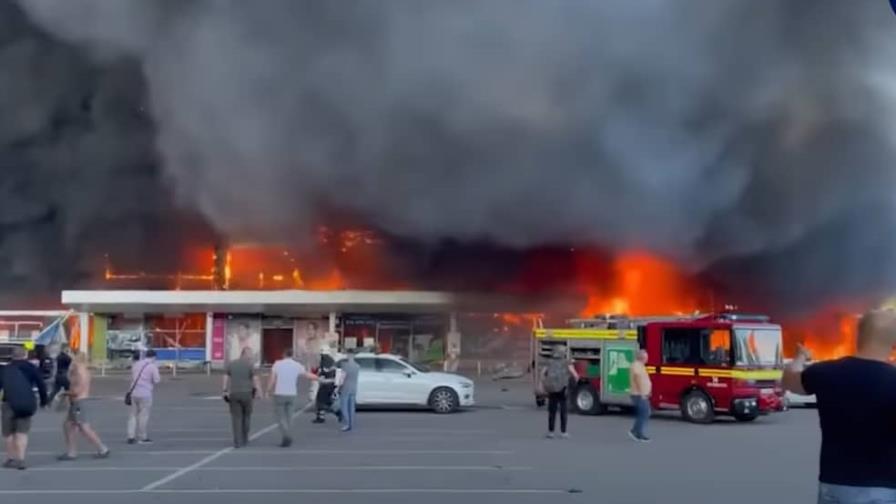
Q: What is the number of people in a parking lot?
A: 11